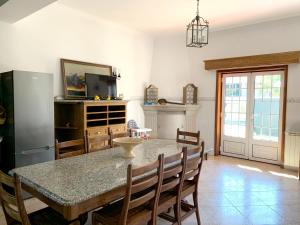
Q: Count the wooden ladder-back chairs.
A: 8